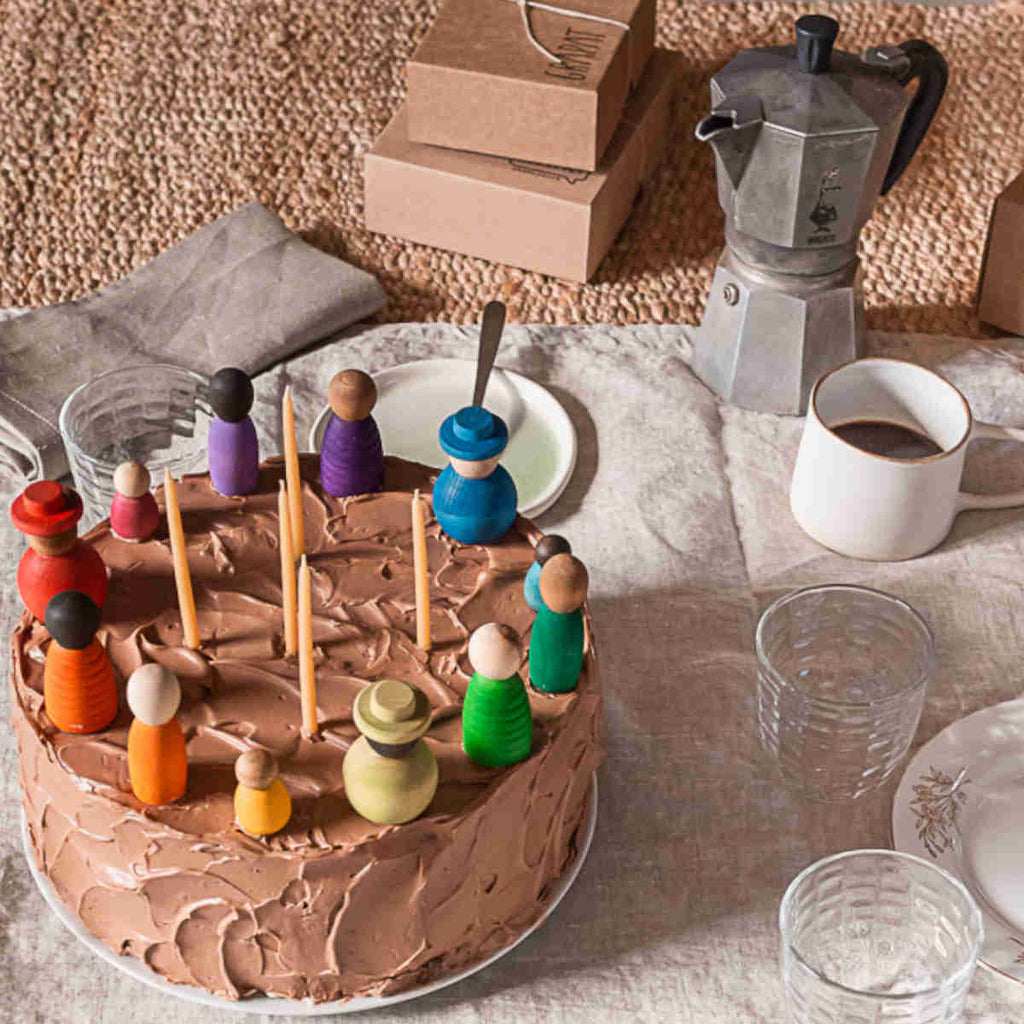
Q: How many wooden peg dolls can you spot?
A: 12